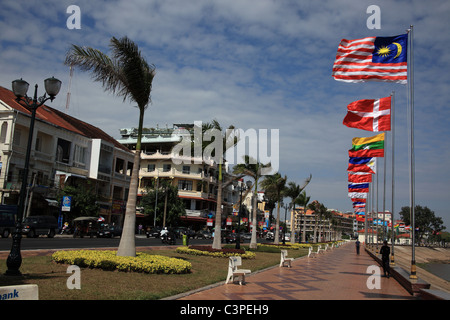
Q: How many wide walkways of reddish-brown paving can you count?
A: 1